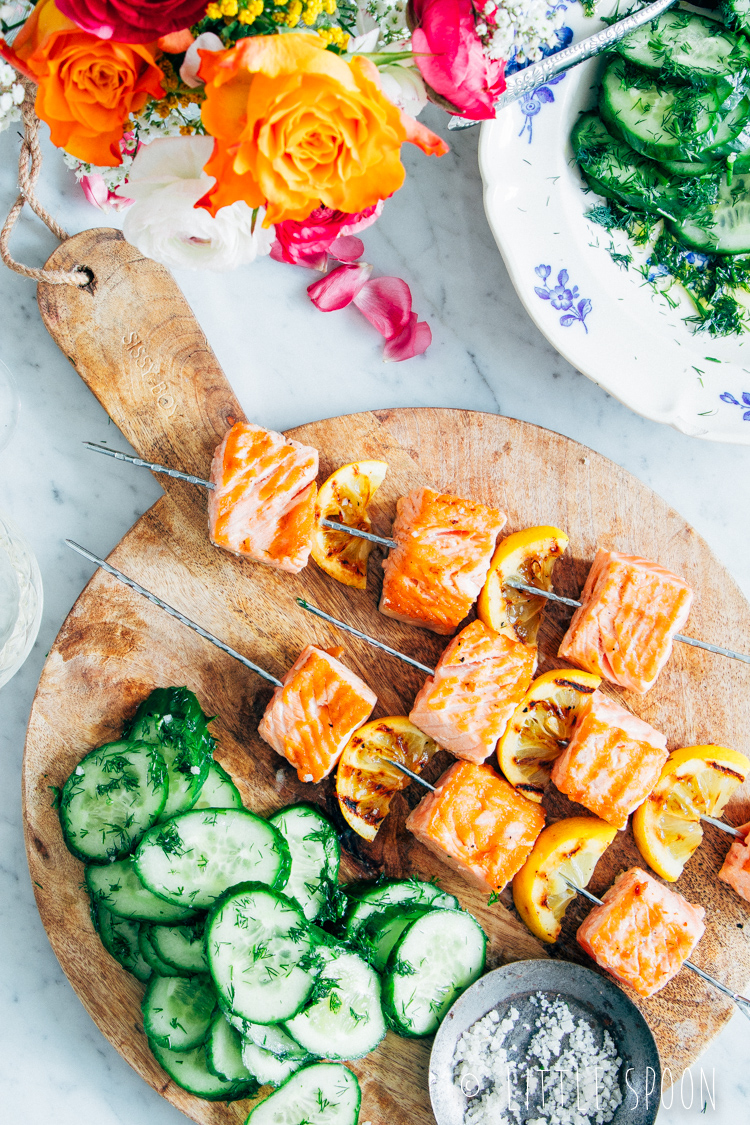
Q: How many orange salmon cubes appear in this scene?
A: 9